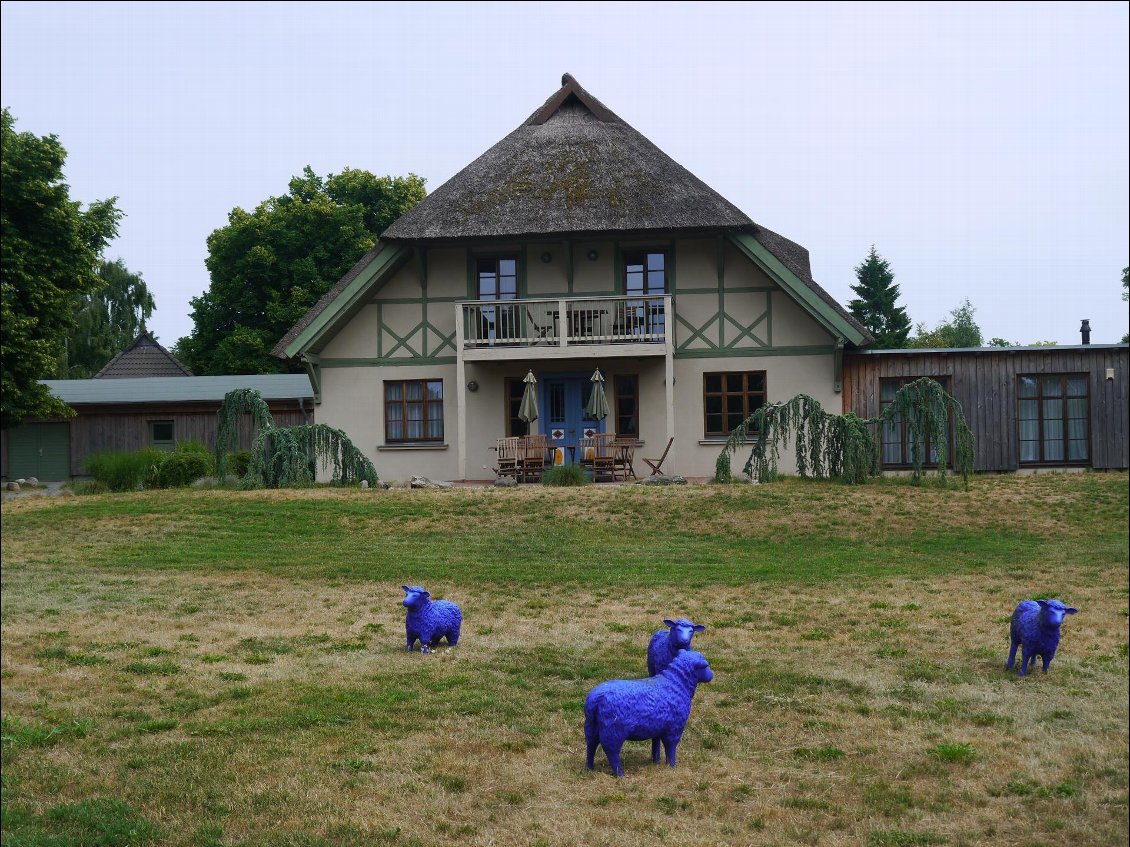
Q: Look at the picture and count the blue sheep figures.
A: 4